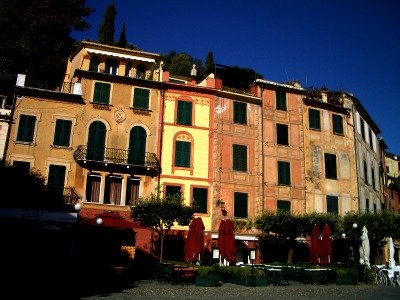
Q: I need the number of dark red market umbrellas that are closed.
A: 4